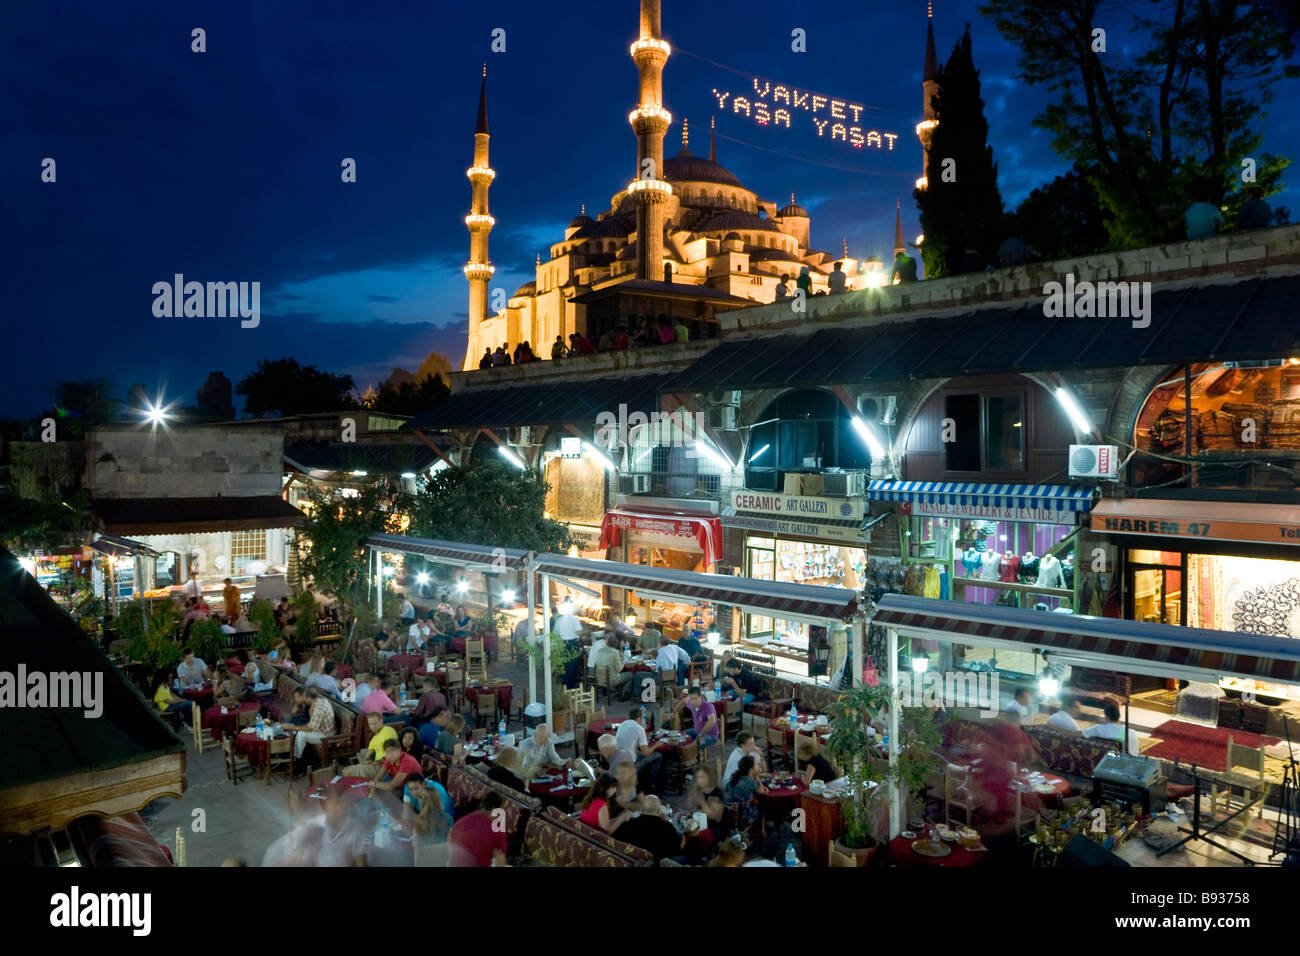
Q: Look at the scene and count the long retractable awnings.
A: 3